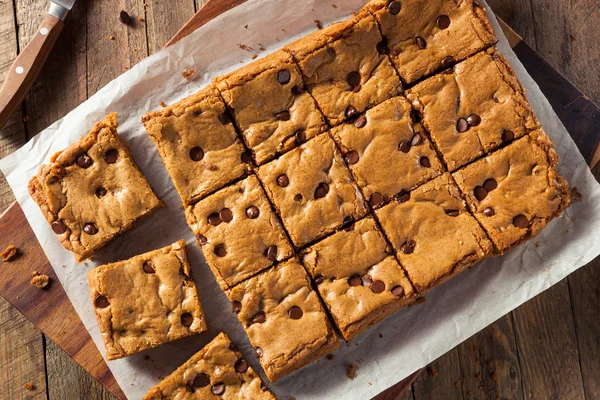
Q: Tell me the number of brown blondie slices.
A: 15